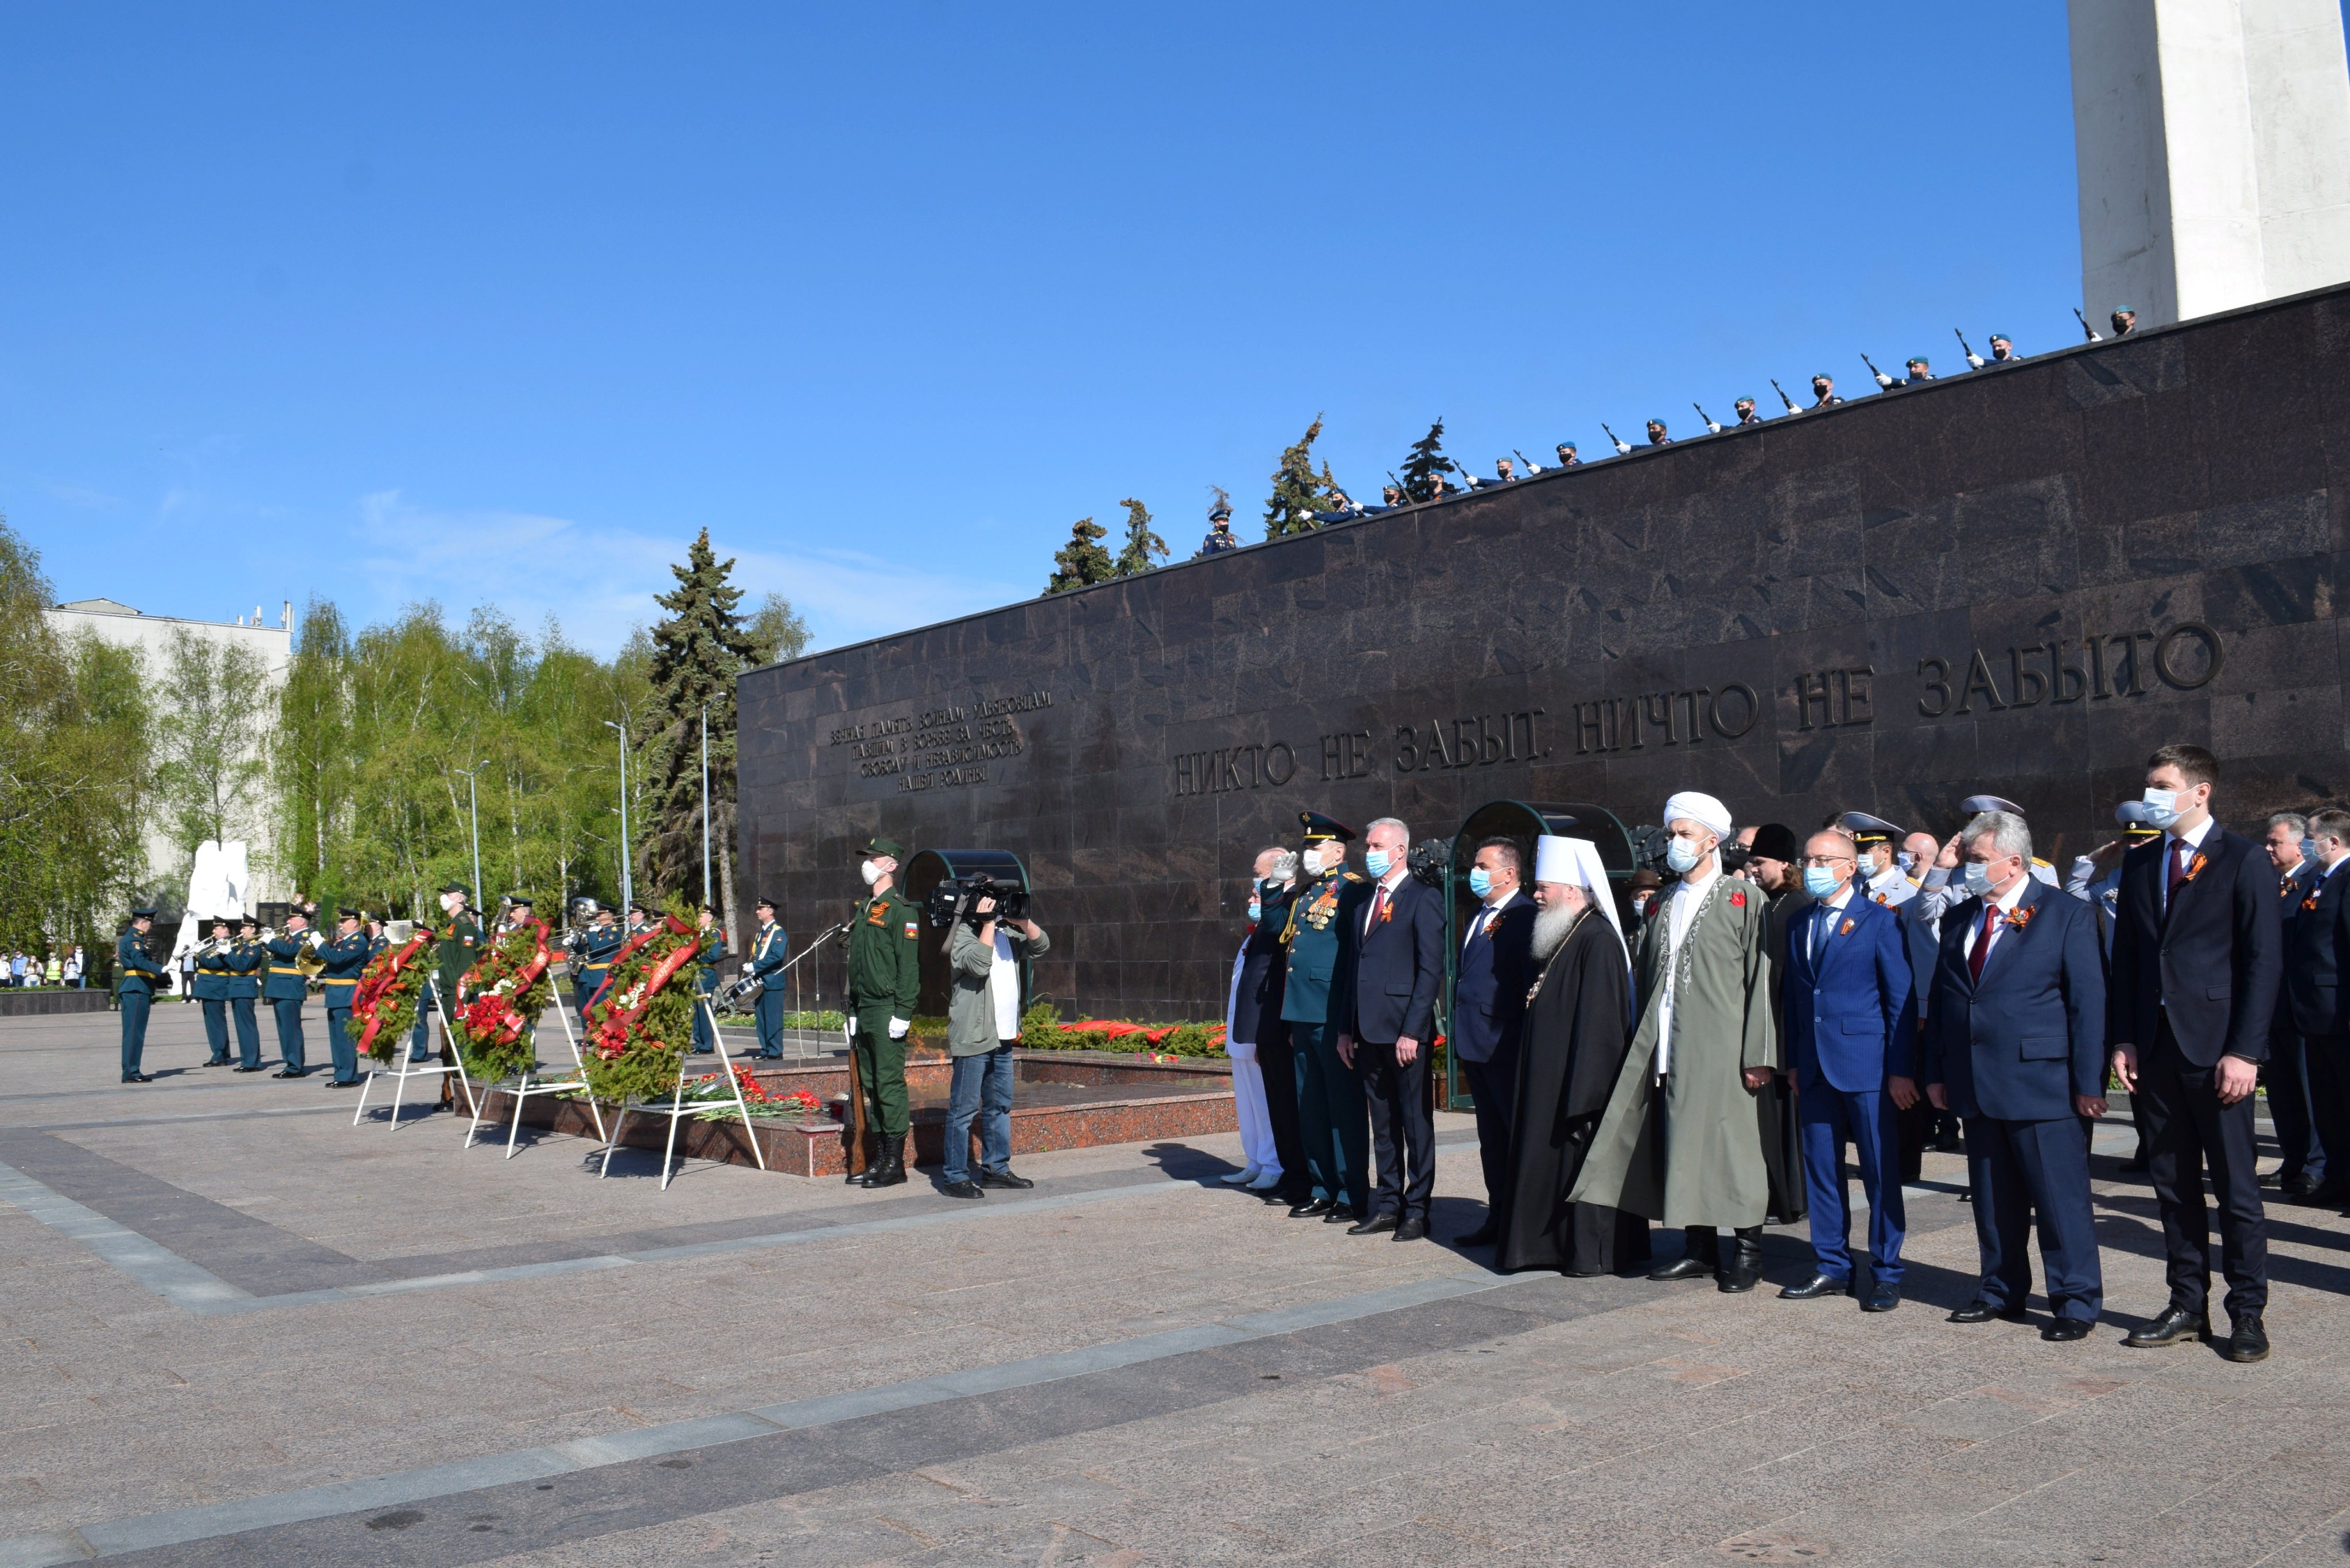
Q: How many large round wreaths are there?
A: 3